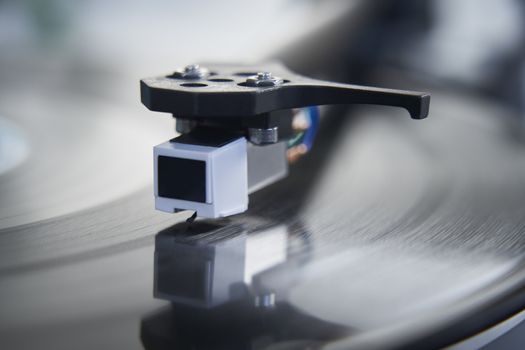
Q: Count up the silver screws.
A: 2